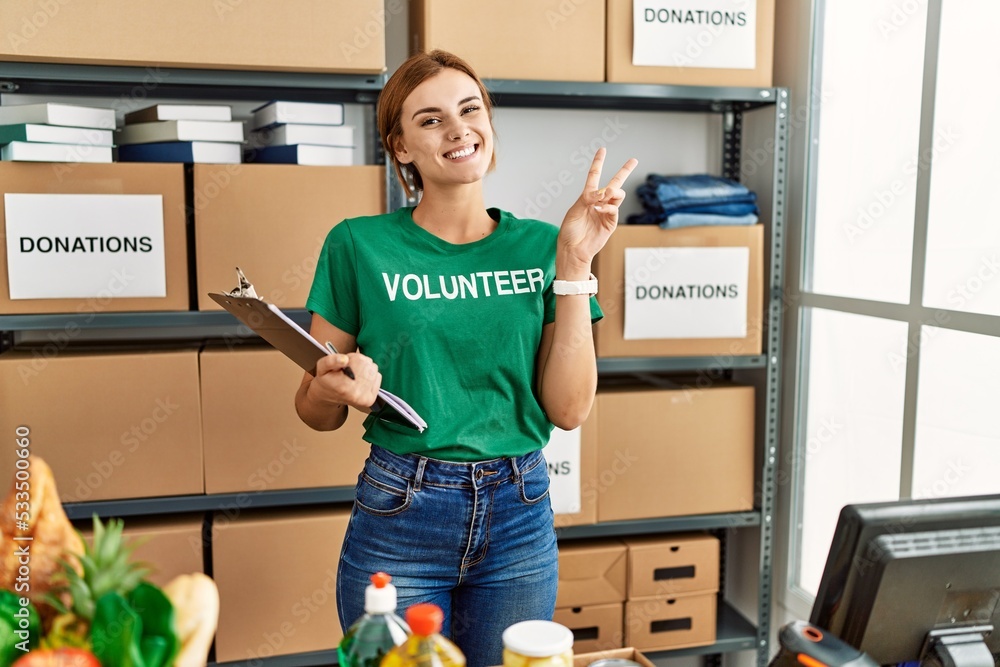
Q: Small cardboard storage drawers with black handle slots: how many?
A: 3